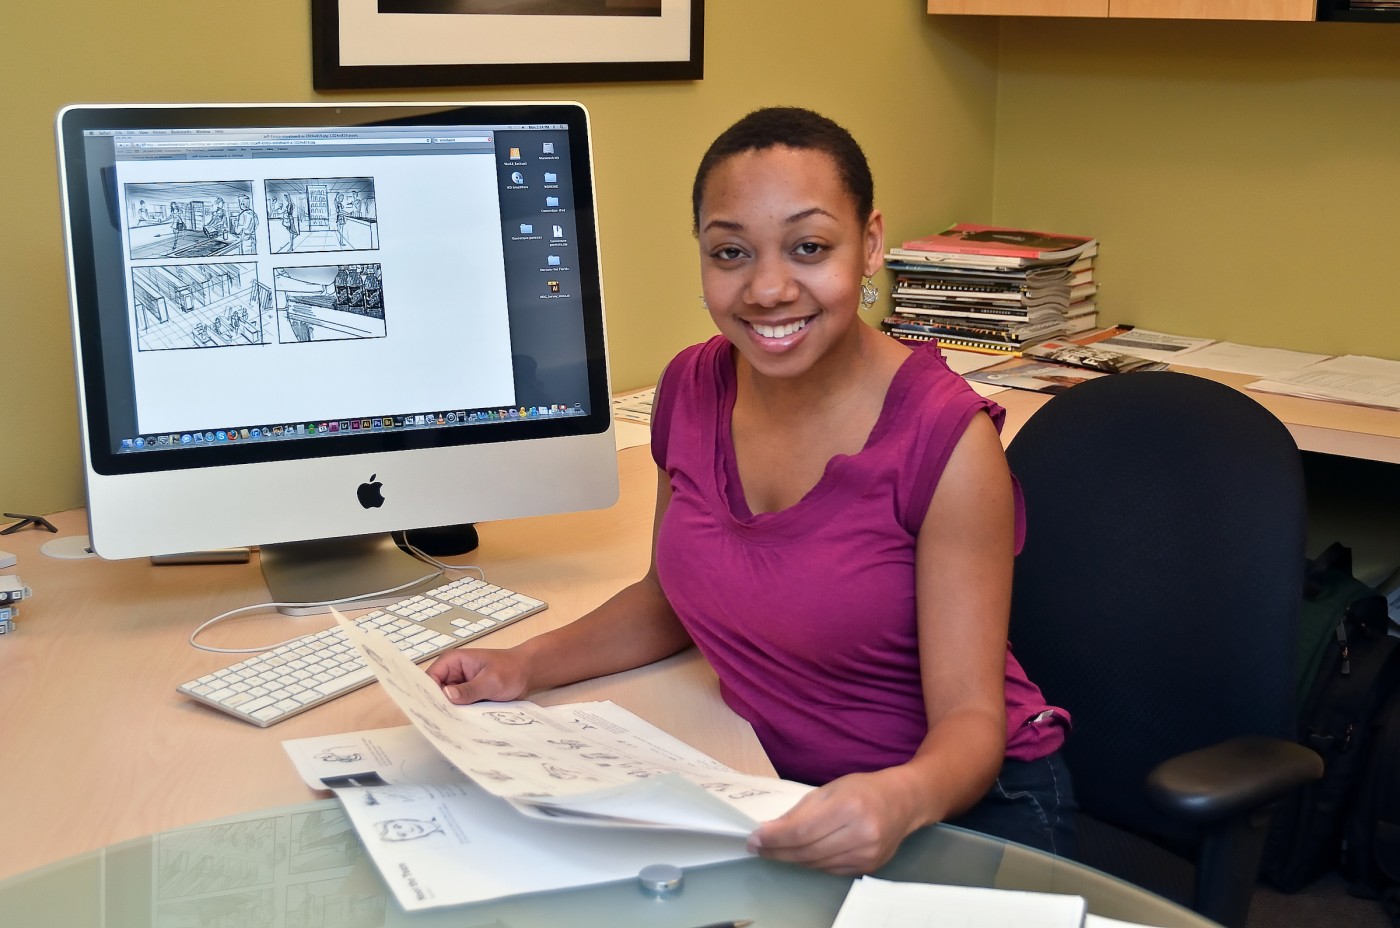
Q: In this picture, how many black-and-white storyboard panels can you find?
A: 4